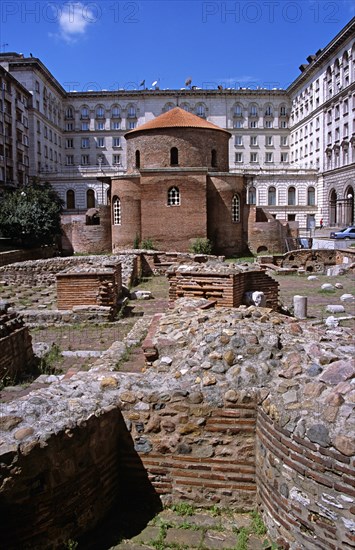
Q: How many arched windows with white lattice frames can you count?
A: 3